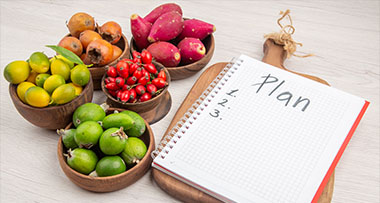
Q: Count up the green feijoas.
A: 9